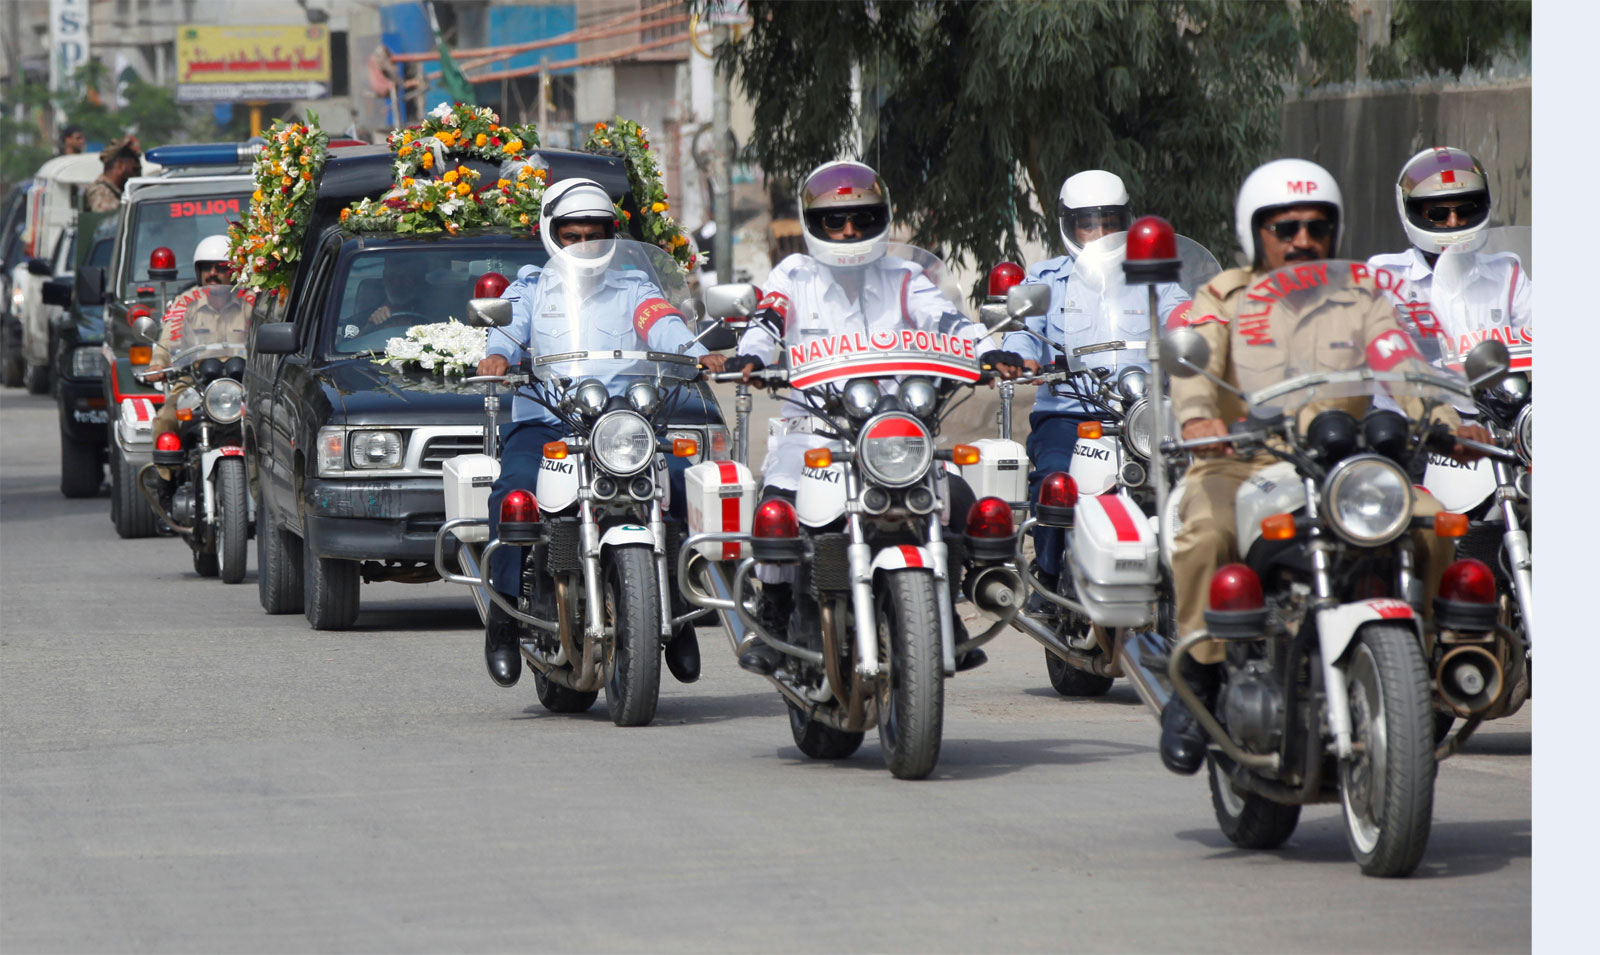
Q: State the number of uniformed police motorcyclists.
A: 6